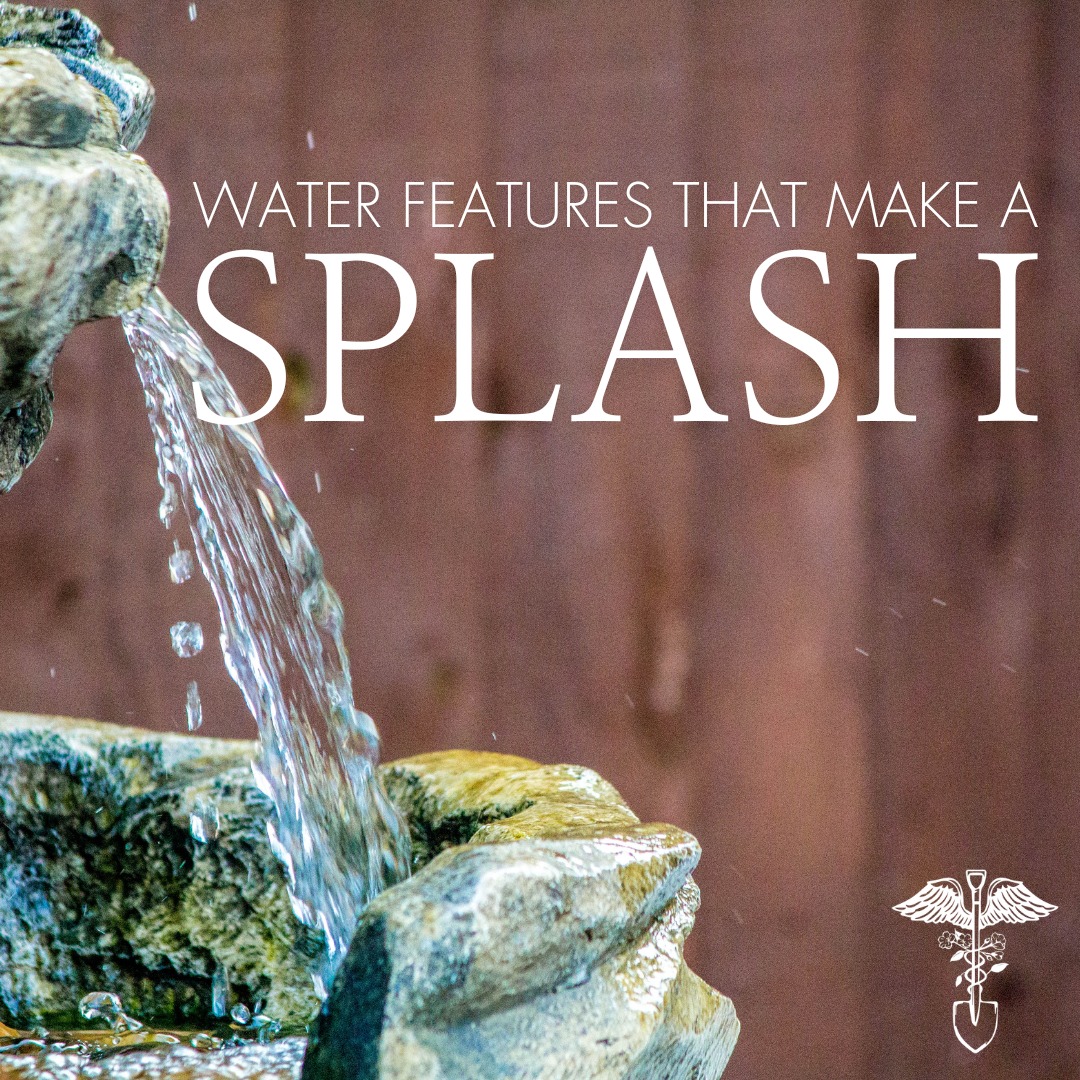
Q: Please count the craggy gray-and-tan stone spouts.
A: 1